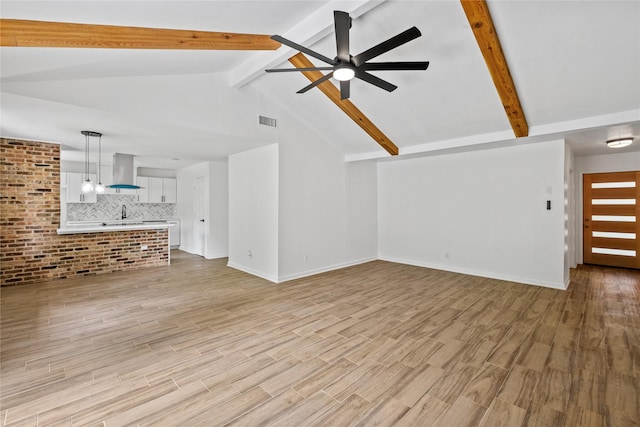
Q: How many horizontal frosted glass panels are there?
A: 5